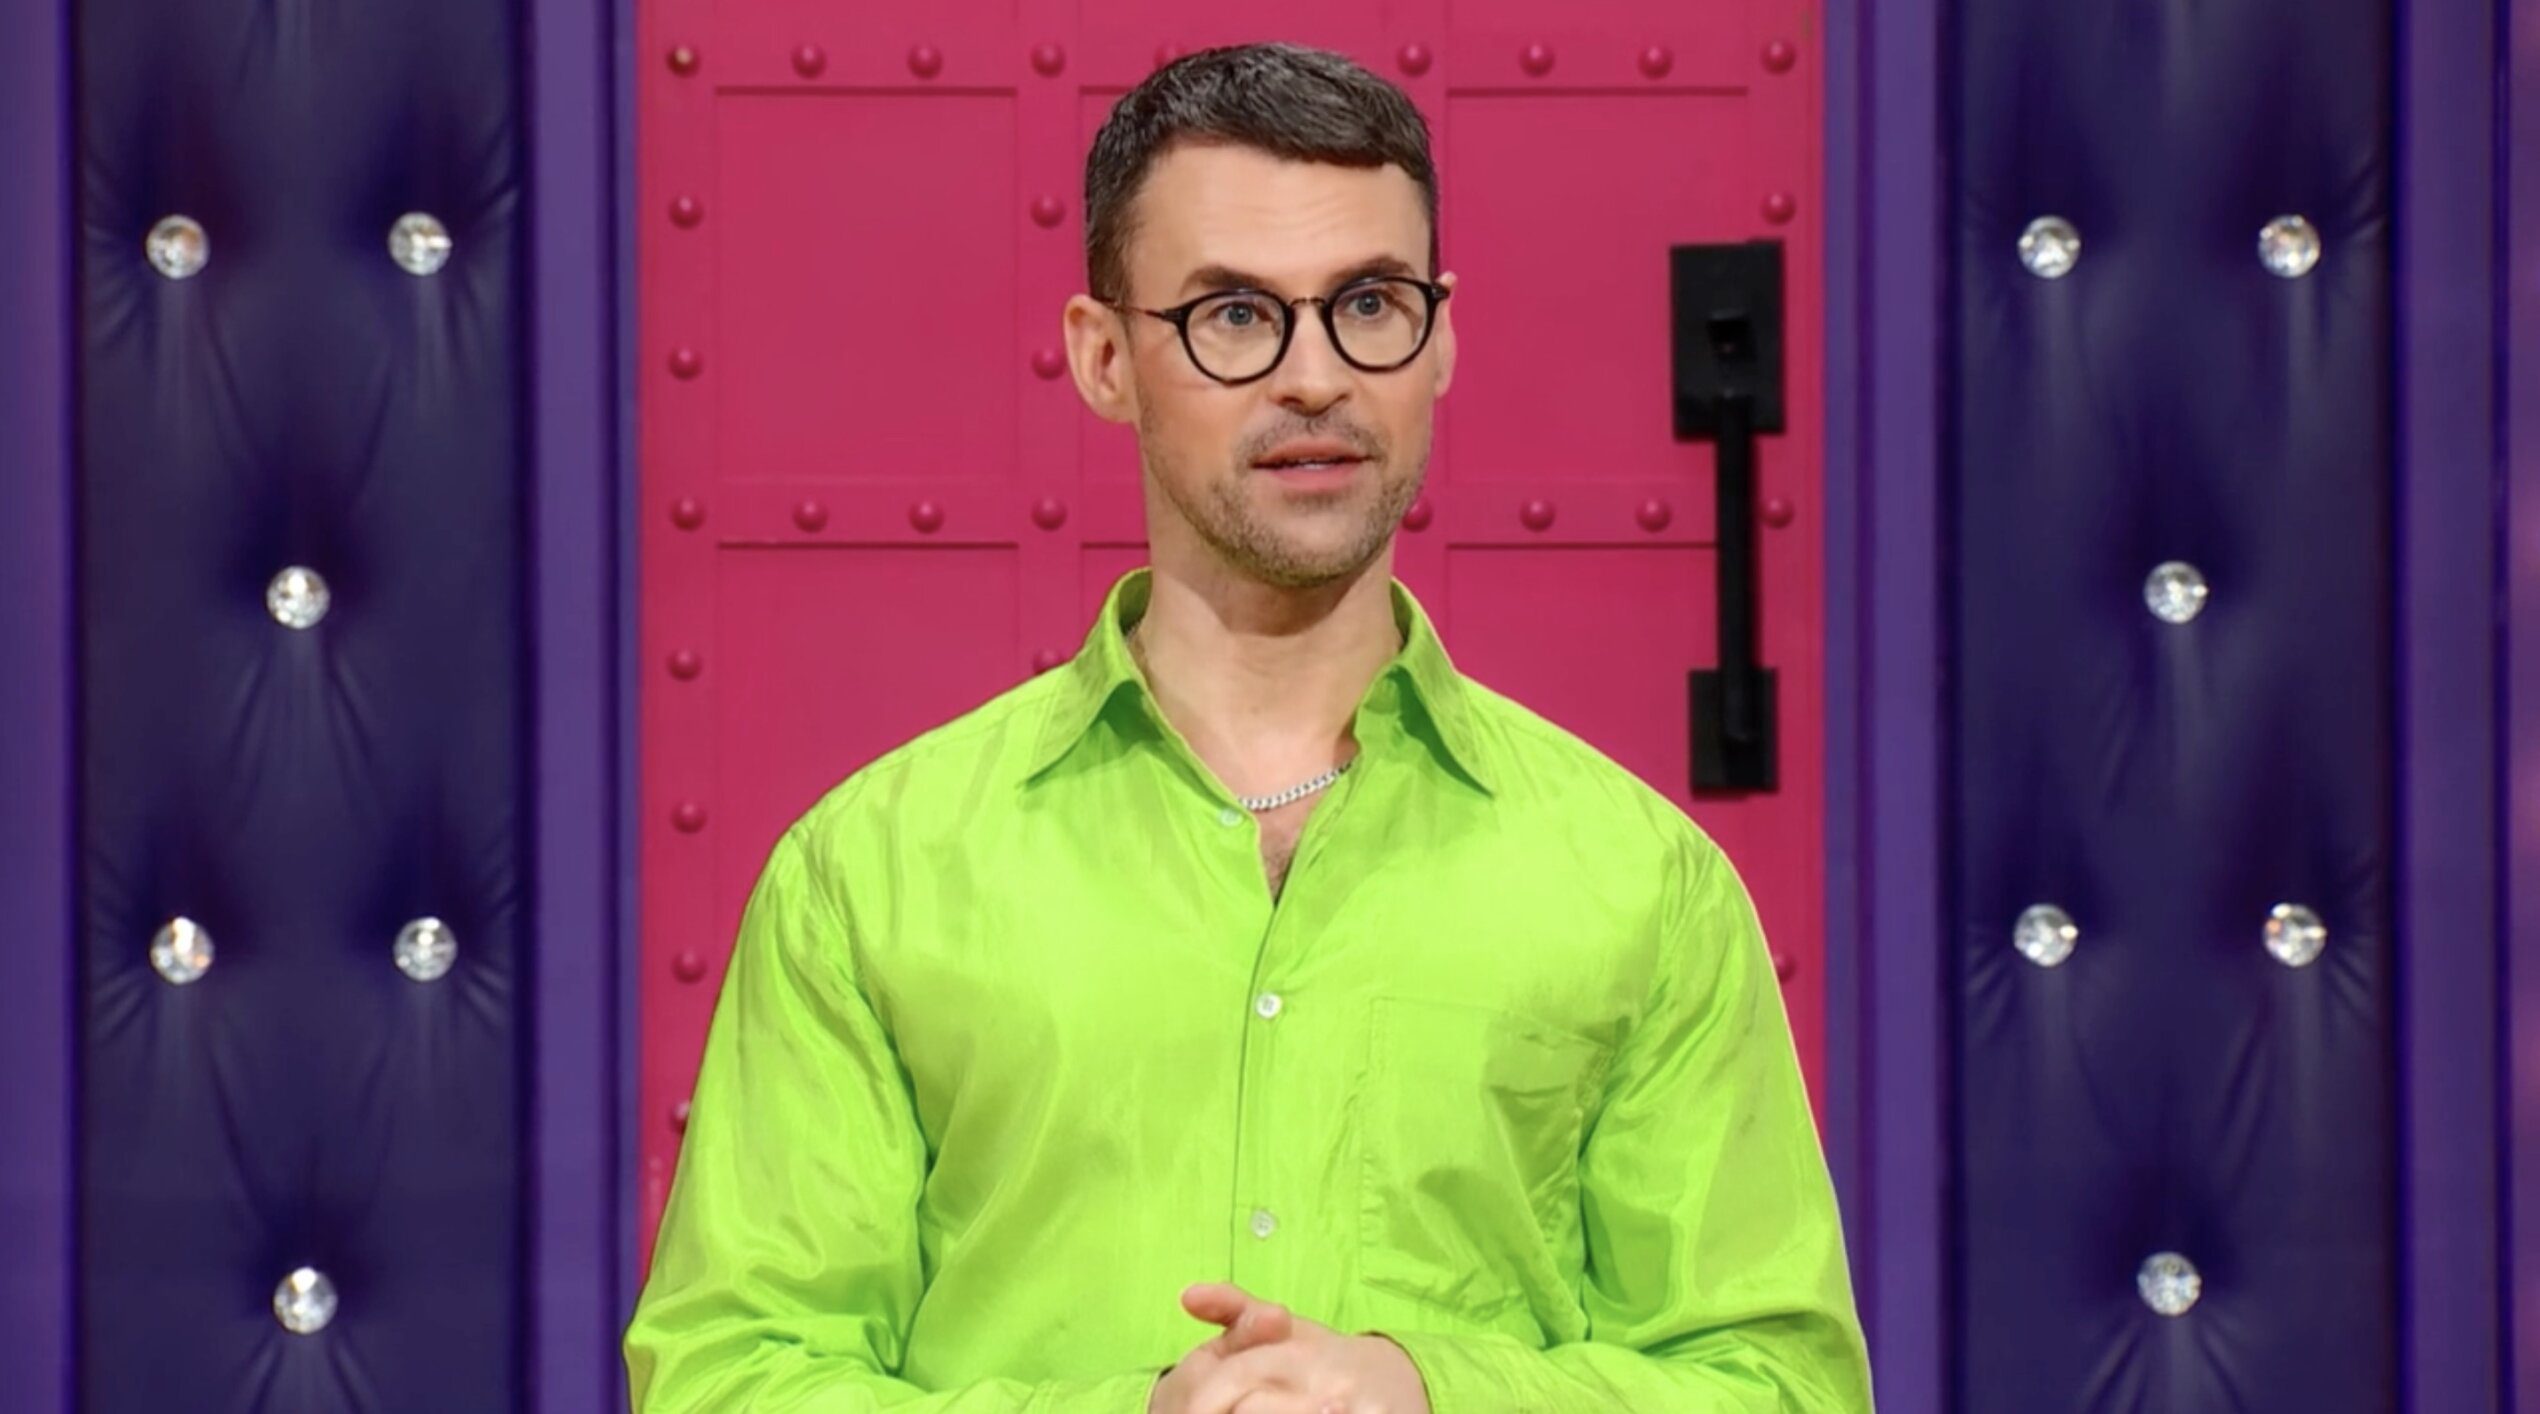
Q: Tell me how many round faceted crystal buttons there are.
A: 12